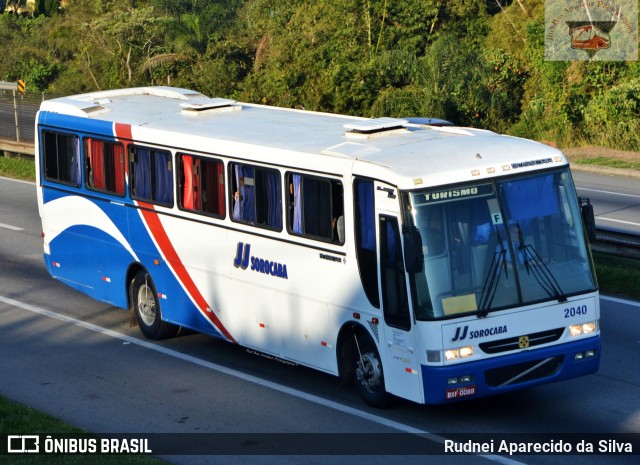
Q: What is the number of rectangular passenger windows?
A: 6